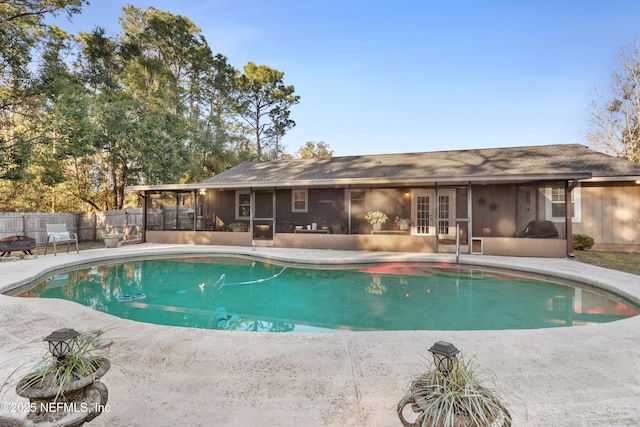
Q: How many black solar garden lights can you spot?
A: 2